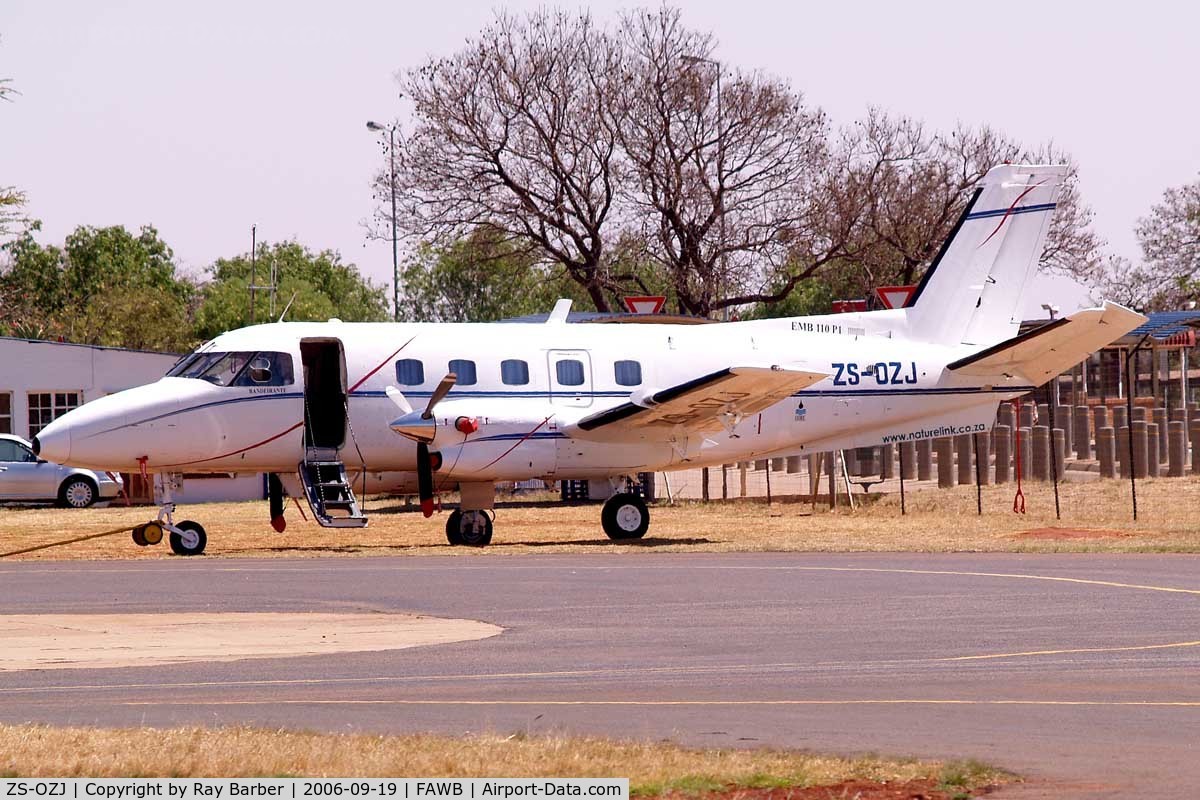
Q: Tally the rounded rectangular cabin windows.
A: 5